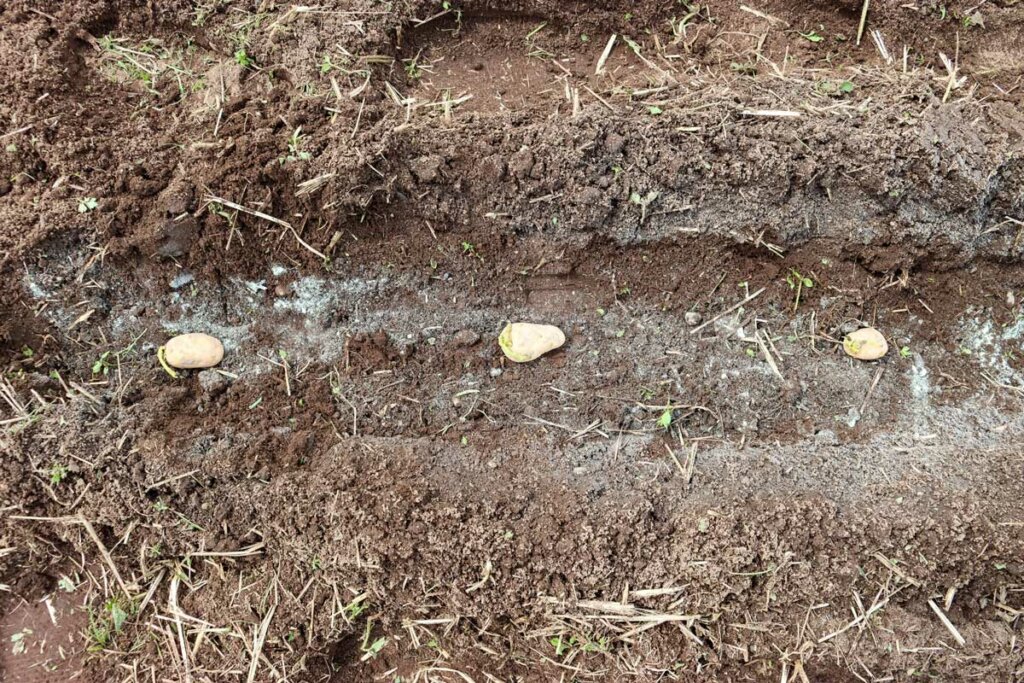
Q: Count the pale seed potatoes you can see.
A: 3